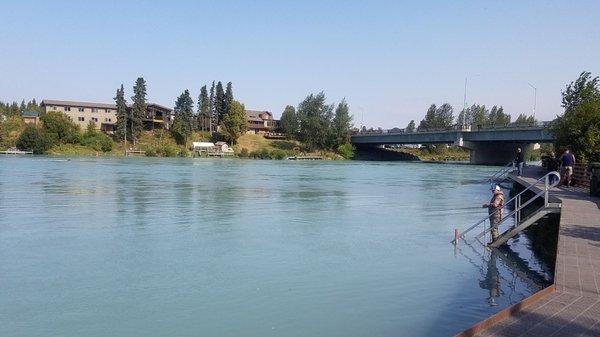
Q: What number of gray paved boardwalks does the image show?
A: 1